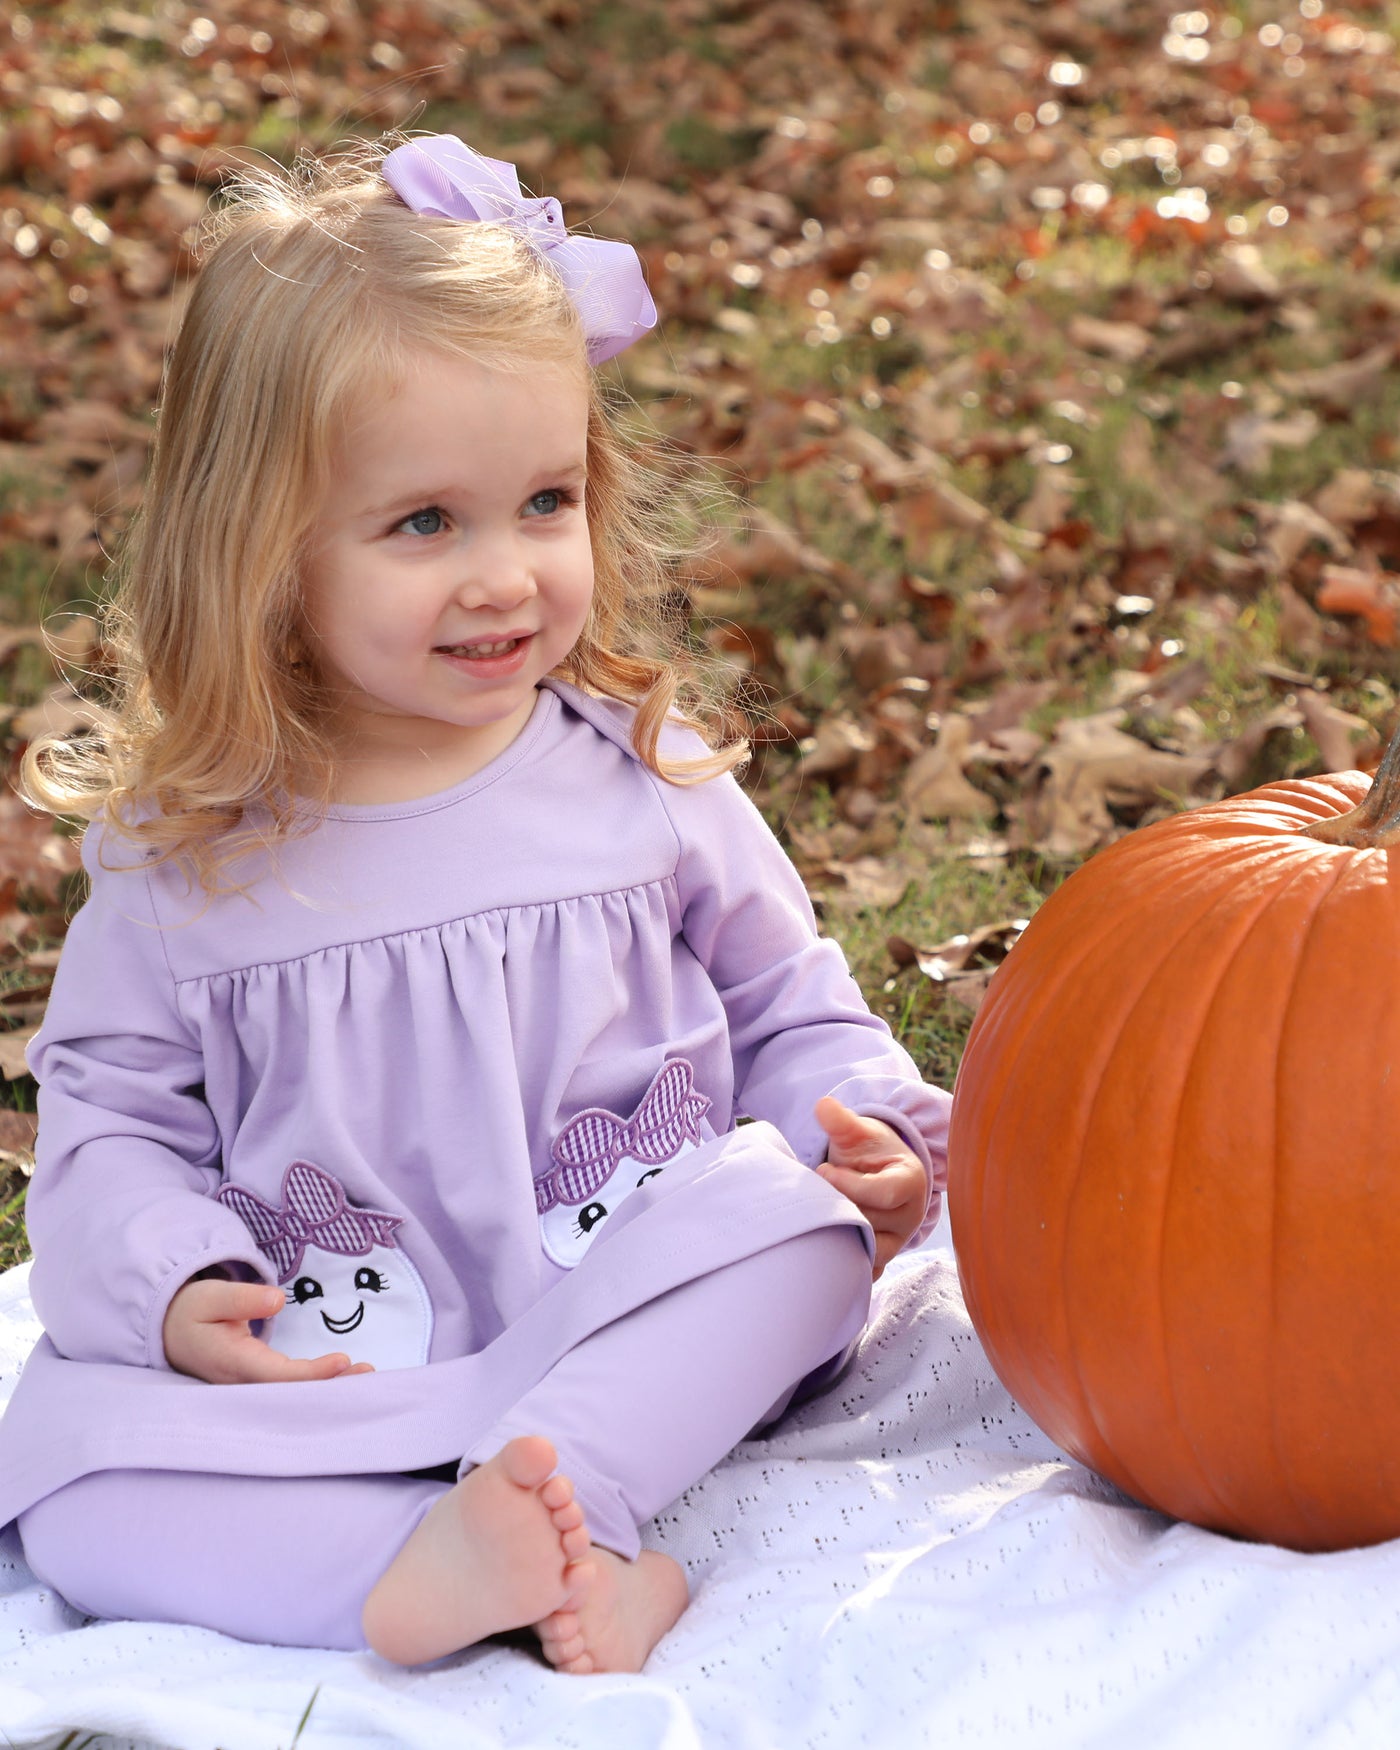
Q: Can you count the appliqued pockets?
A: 2